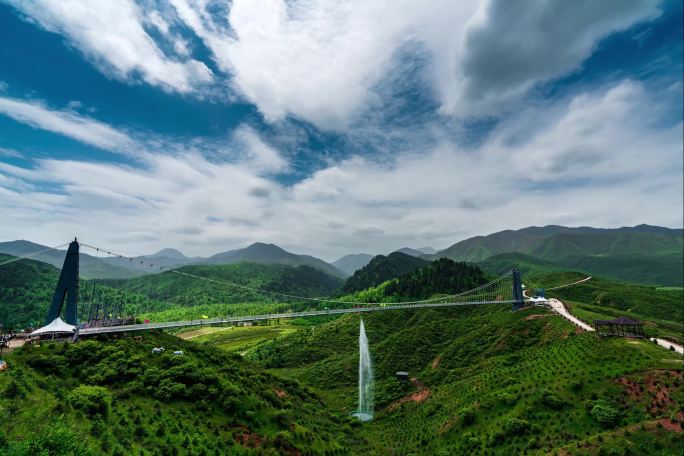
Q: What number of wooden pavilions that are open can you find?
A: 1